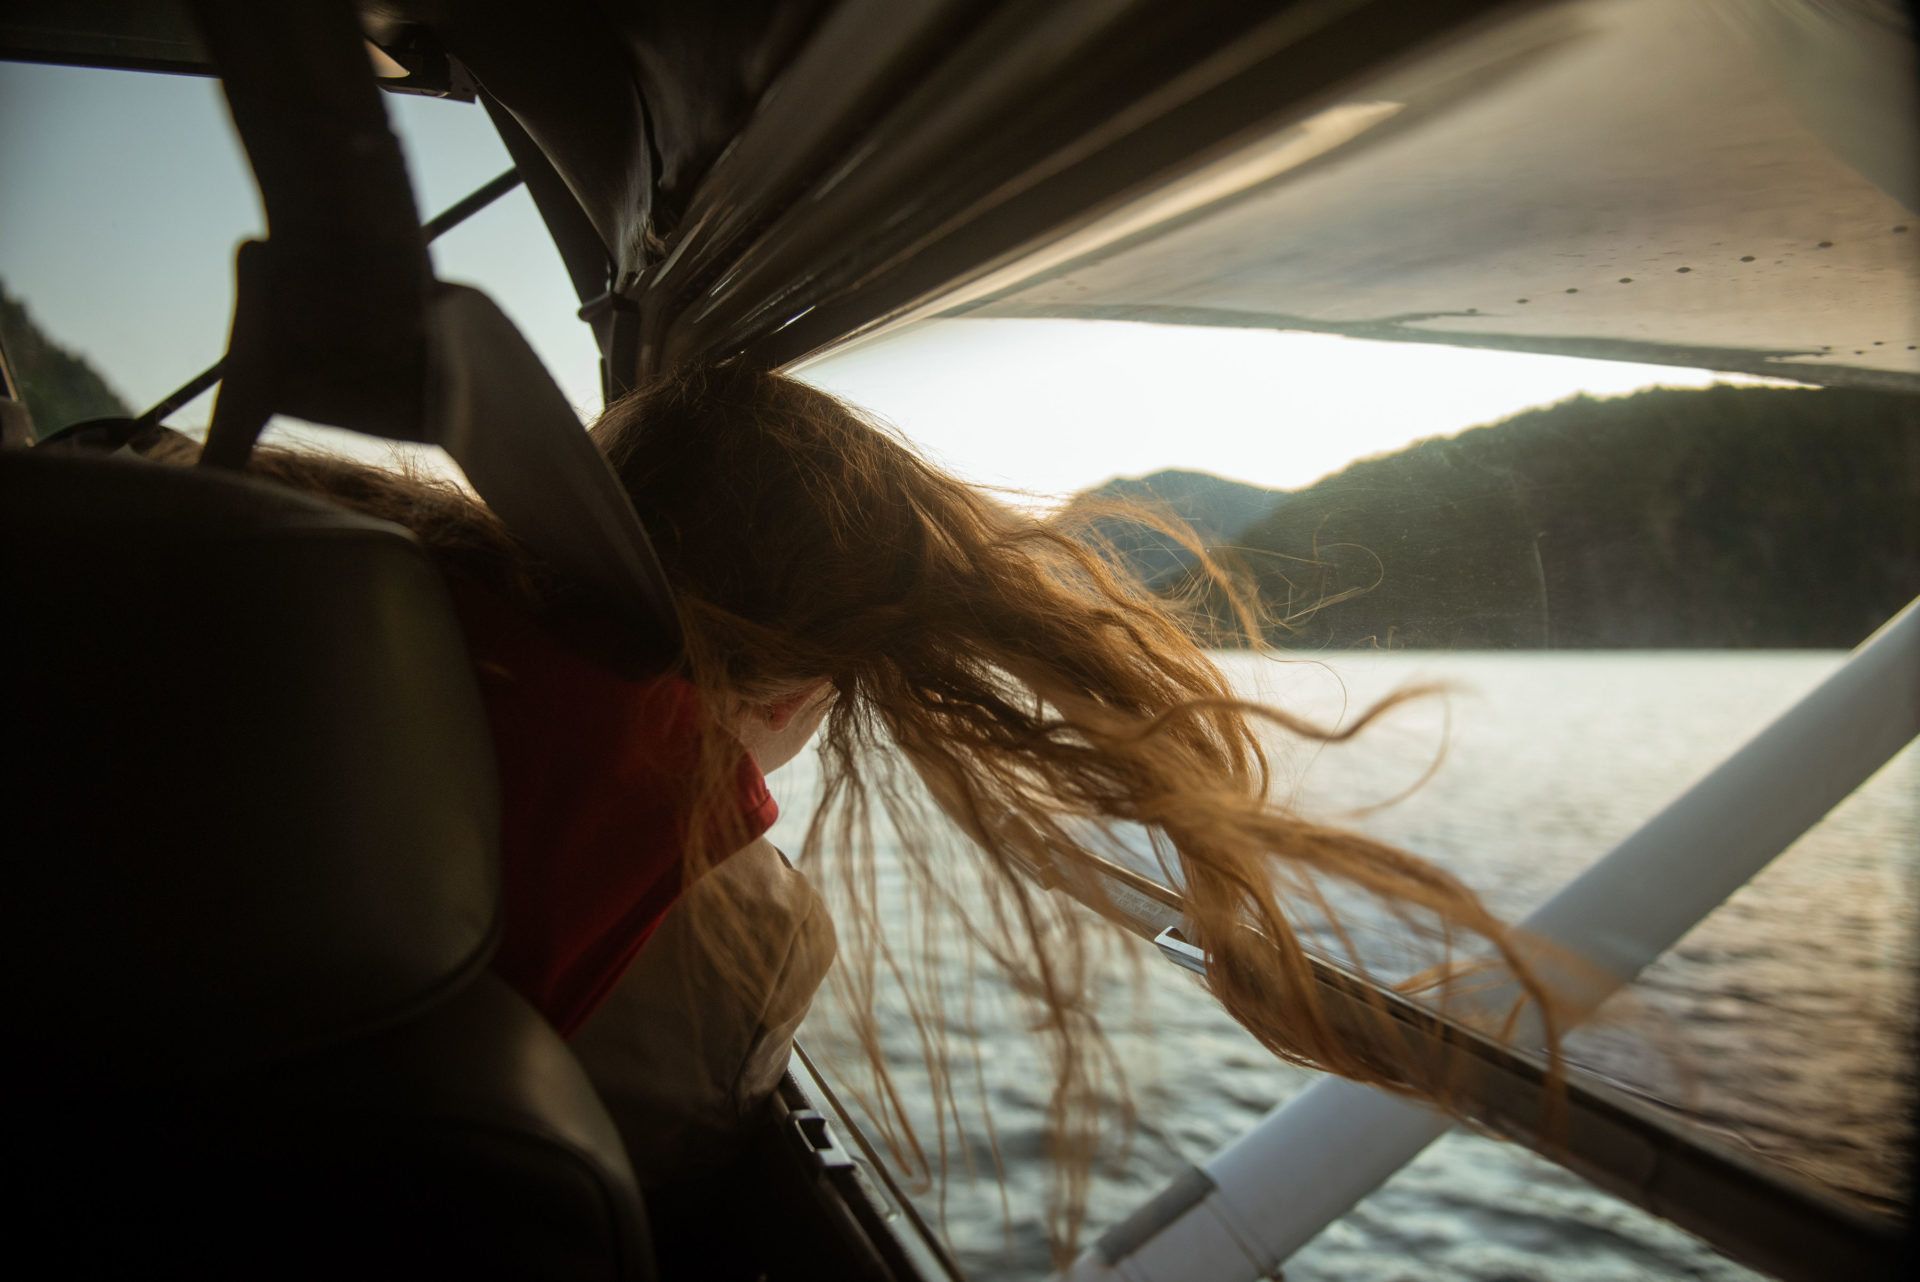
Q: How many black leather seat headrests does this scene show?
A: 1